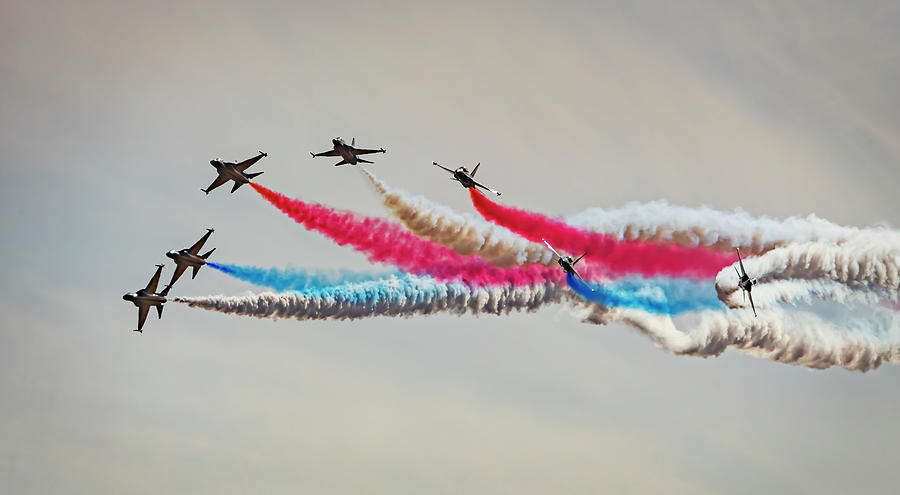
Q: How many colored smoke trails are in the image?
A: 4